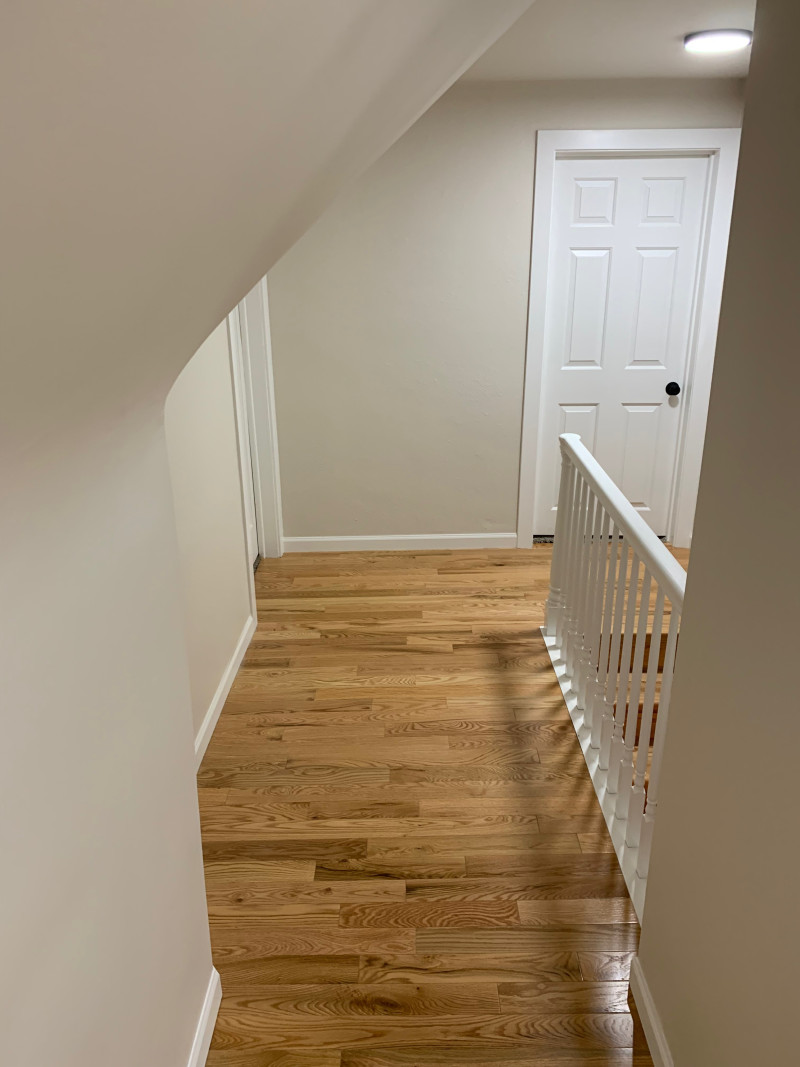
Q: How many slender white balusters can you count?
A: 12